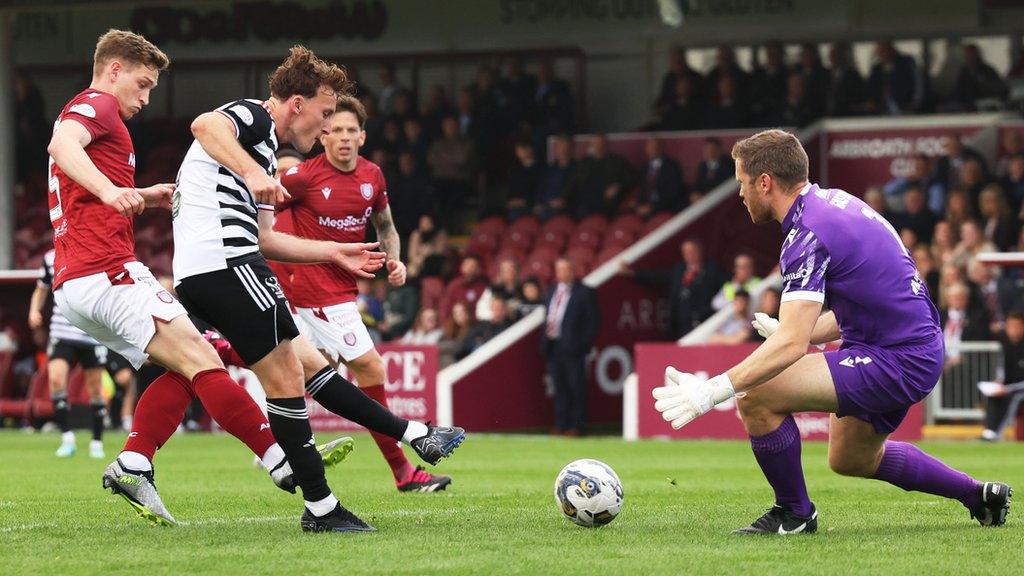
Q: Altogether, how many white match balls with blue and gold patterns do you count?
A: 1